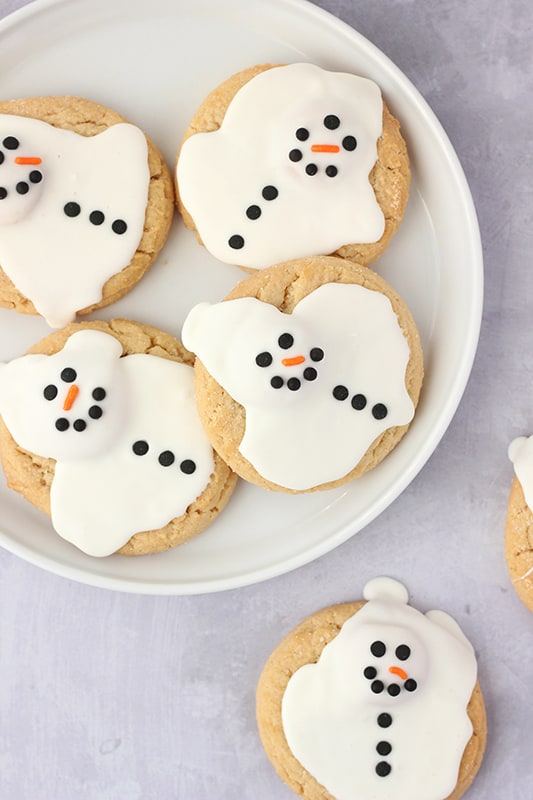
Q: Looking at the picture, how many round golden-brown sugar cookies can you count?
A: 6